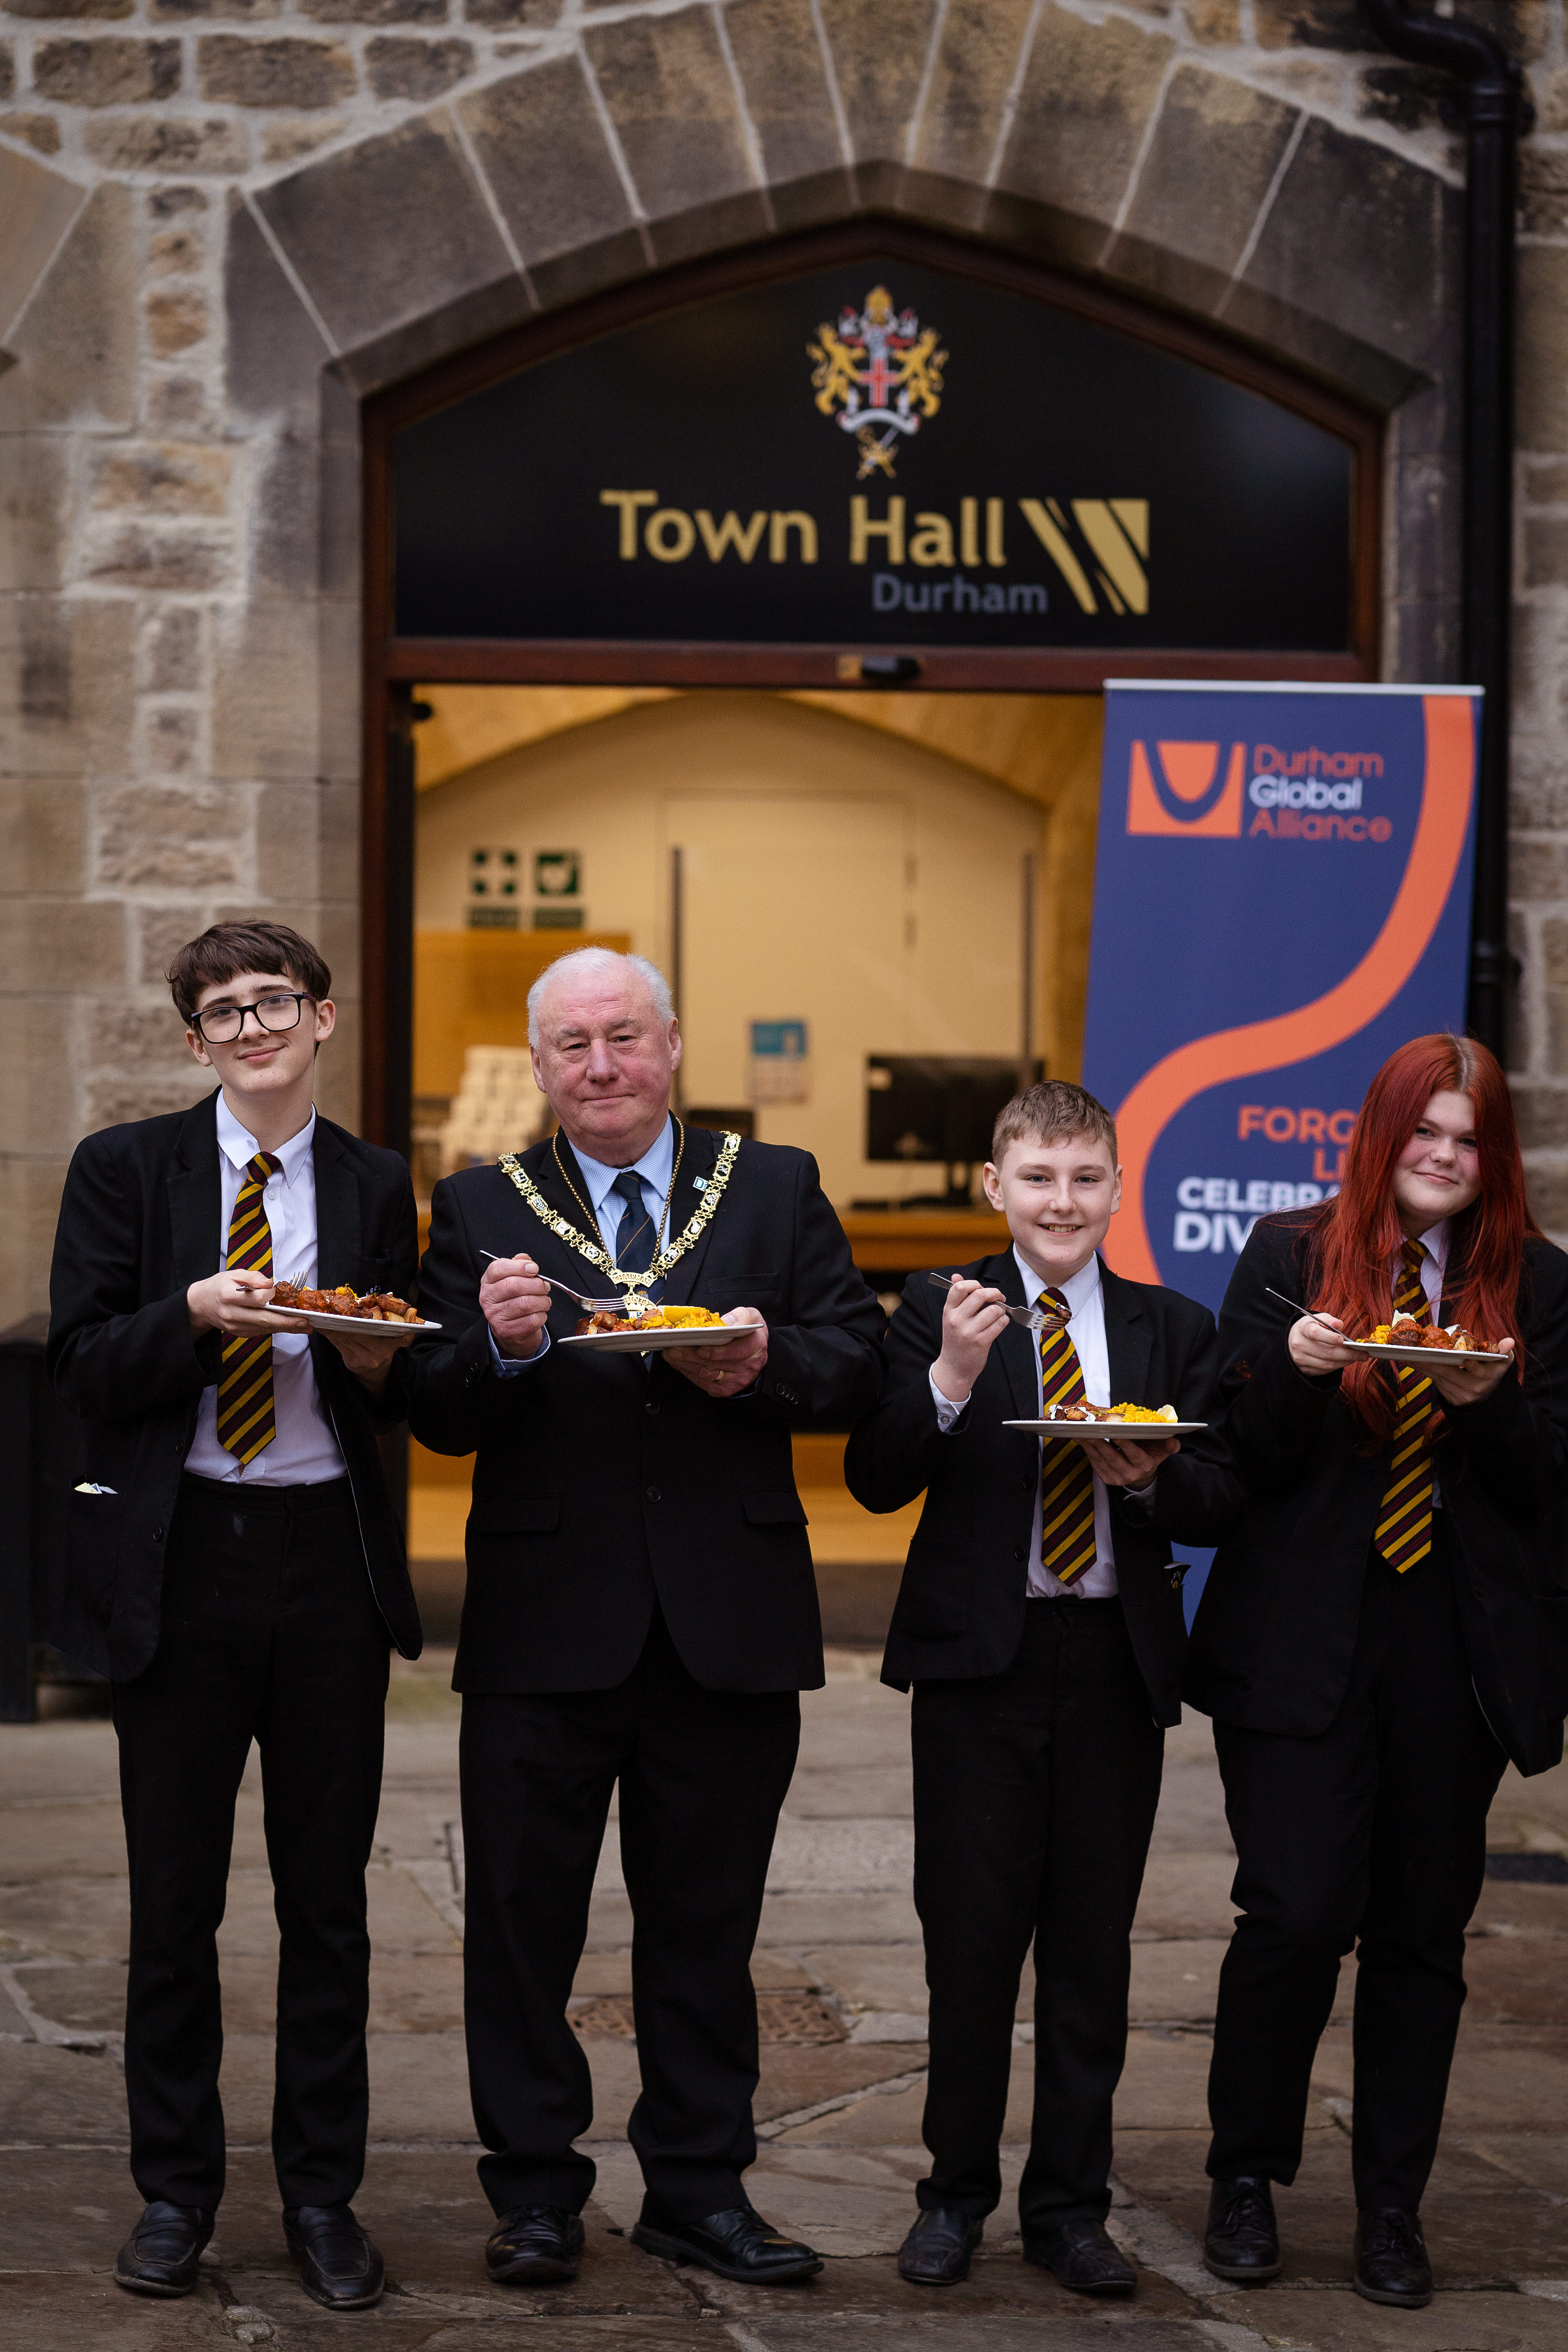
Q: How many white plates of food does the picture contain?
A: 4